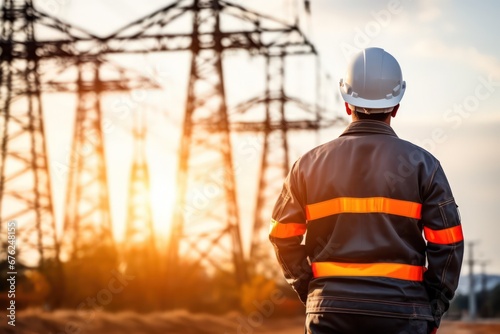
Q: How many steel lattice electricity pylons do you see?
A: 5